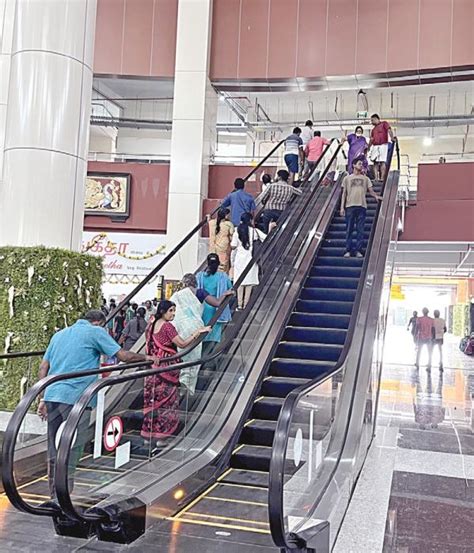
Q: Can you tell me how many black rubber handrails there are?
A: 4